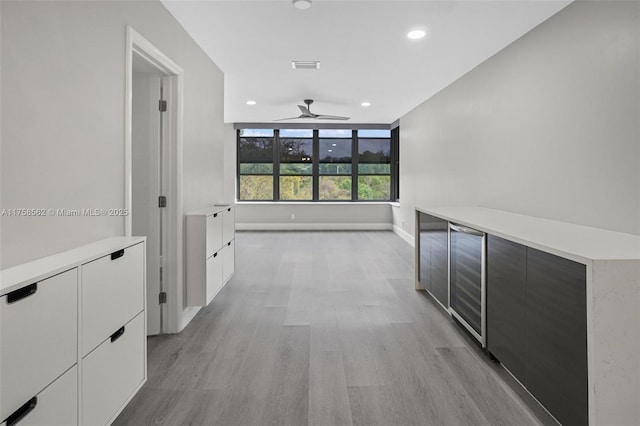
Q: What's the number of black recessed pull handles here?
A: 8